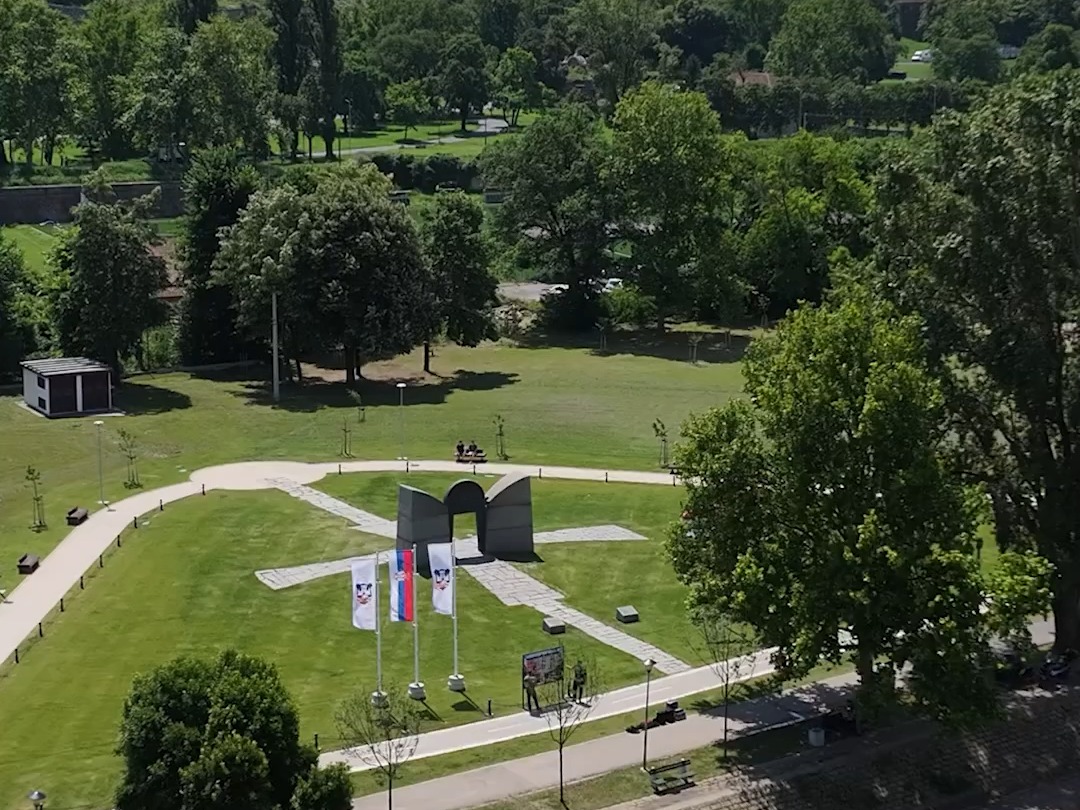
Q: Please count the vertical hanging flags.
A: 3